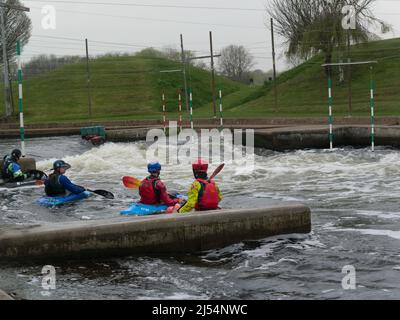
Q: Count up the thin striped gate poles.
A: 7